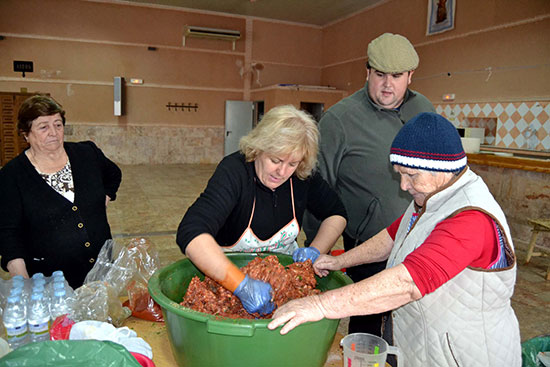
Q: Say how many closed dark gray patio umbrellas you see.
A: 0